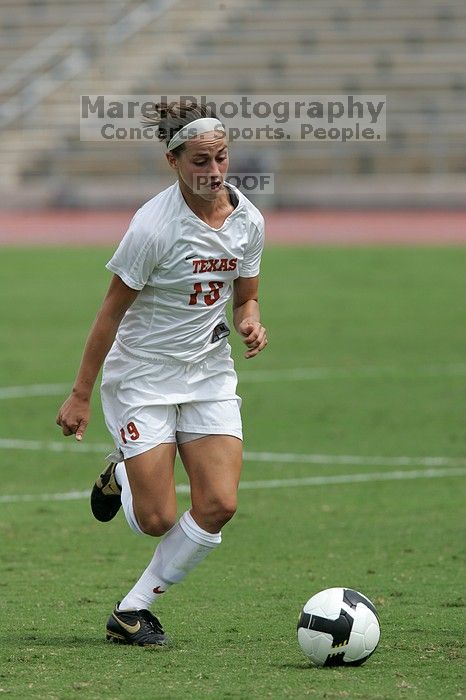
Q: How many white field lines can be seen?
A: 3